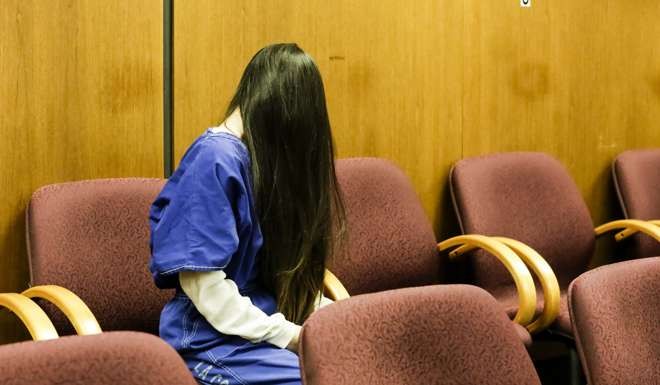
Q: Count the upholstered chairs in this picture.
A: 7